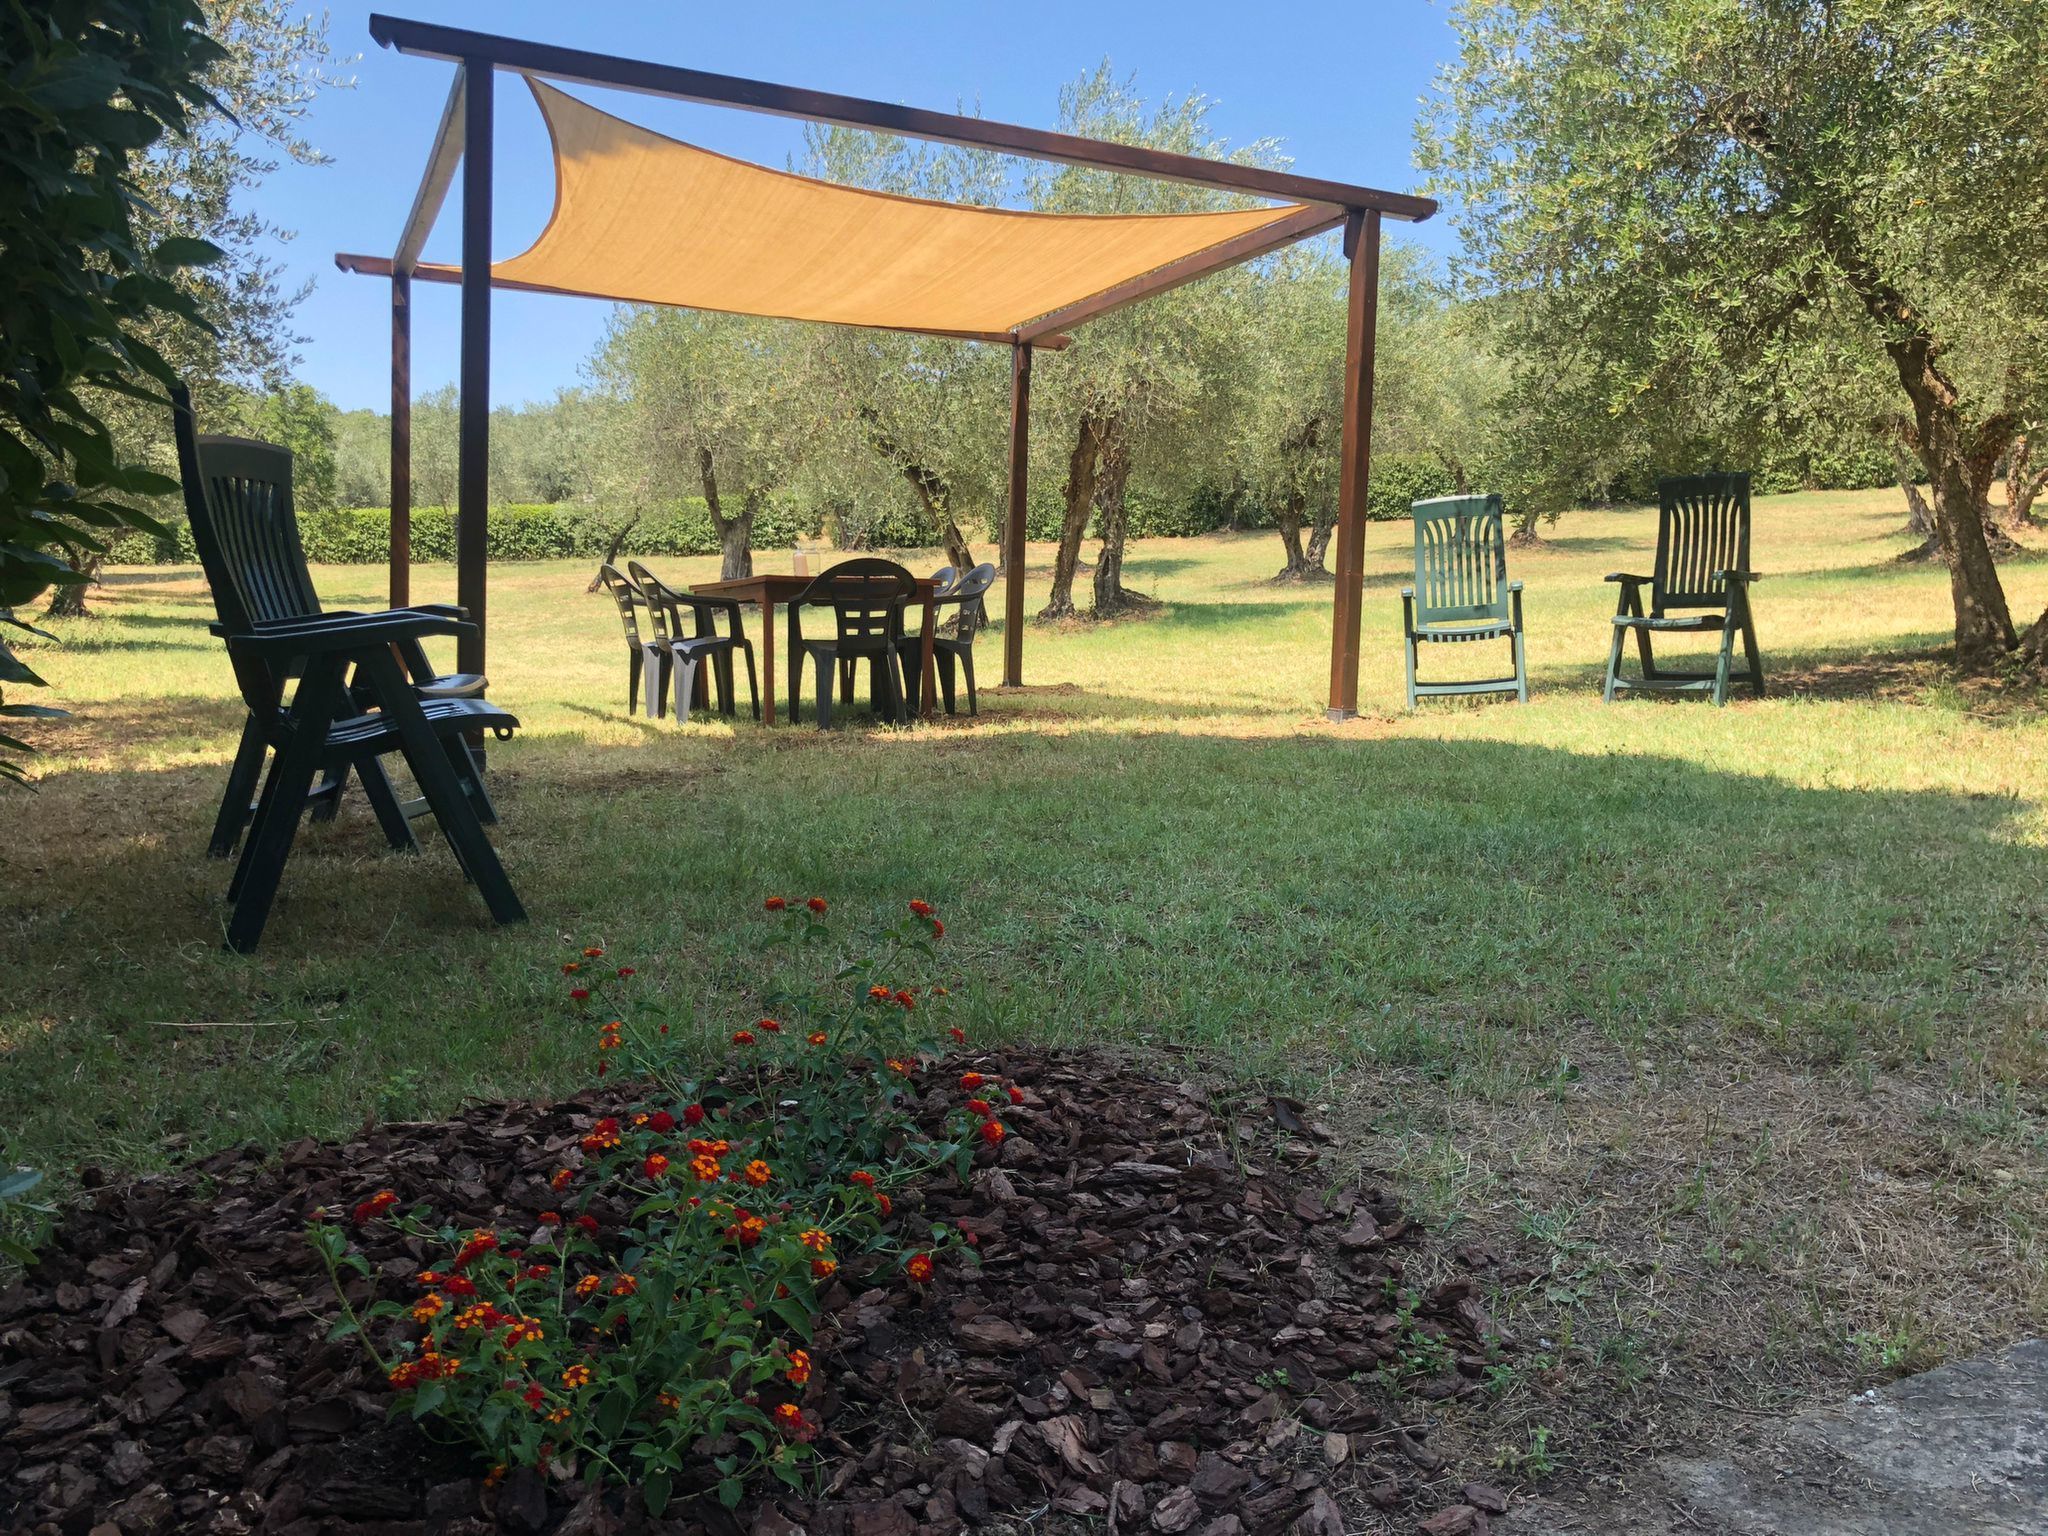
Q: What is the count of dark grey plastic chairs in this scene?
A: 5